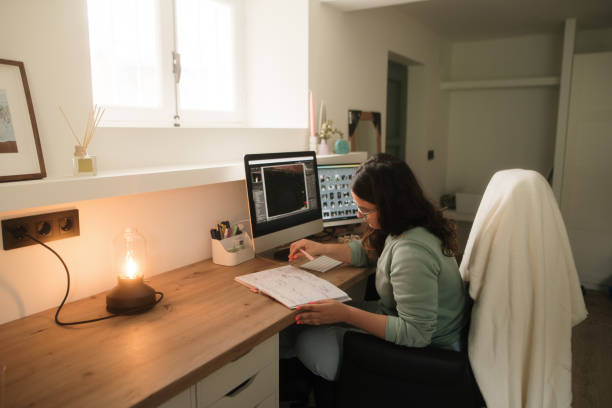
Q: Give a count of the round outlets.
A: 3